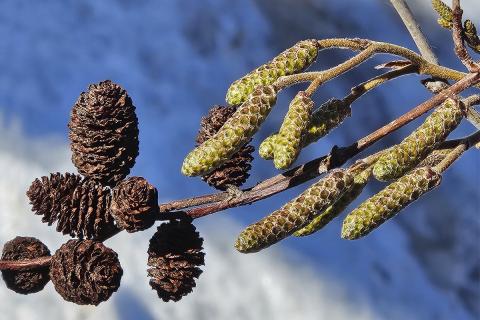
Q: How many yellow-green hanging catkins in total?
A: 8